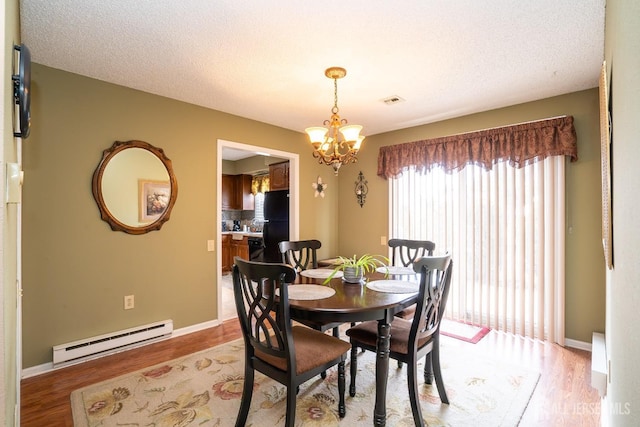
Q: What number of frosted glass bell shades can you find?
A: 4